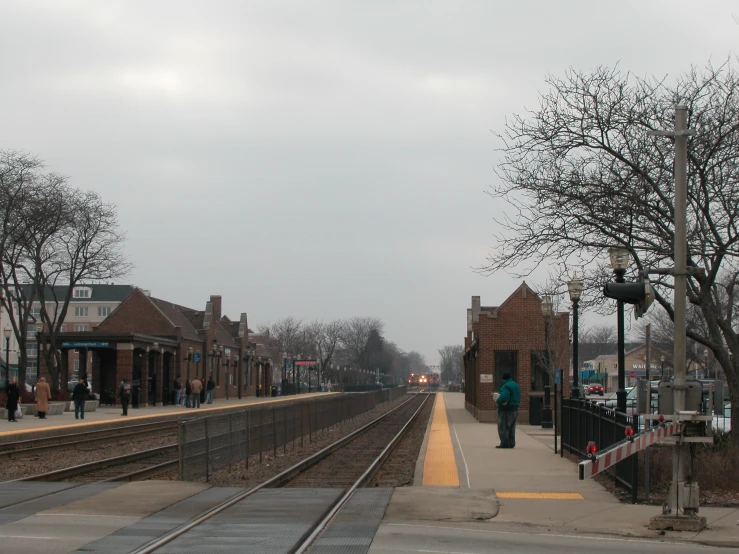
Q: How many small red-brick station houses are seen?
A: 2